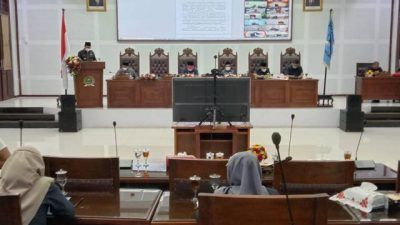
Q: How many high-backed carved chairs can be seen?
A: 6